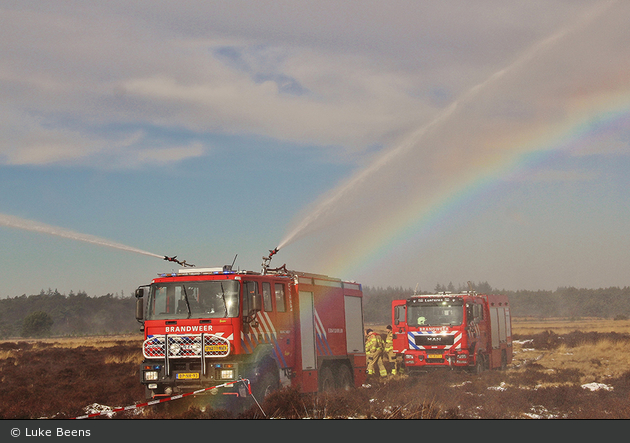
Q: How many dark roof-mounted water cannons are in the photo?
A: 2